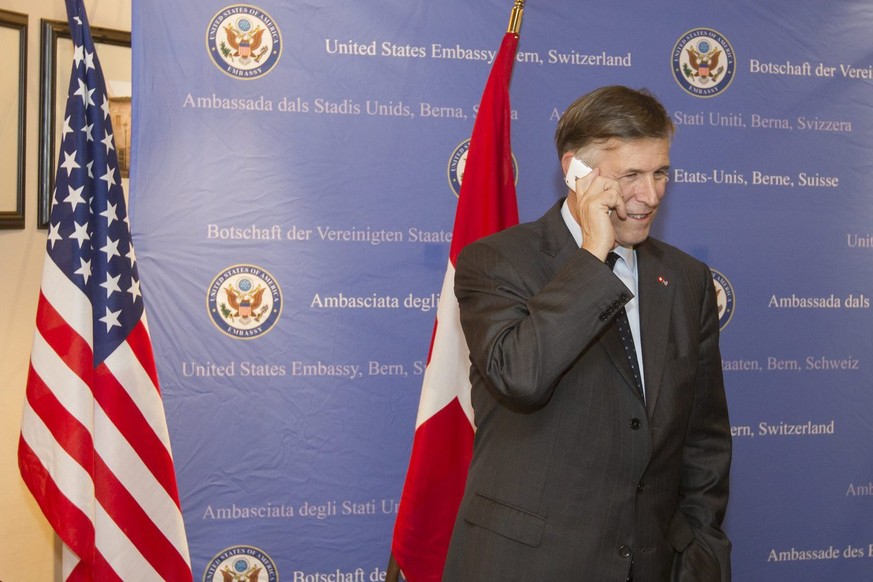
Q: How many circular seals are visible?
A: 6